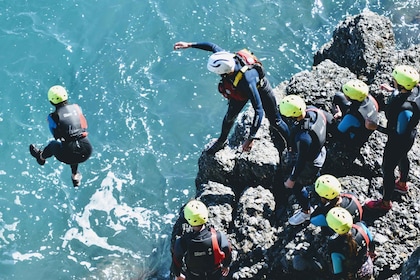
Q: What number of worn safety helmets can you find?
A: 8